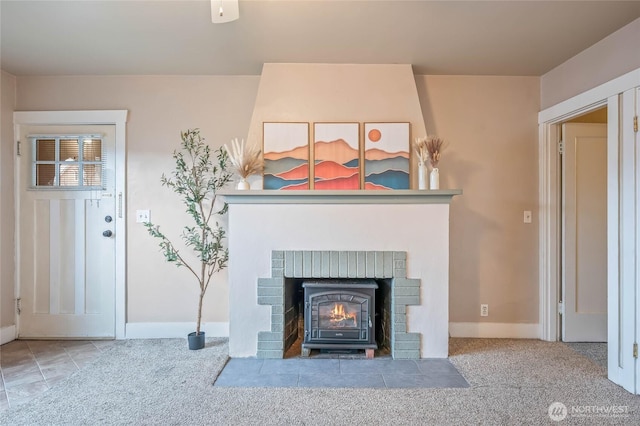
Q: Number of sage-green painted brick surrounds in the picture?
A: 1